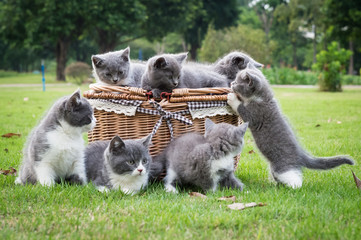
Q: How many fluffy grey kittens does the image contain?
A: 7